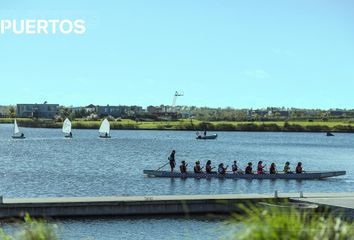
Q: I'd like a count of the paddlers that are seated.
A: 10